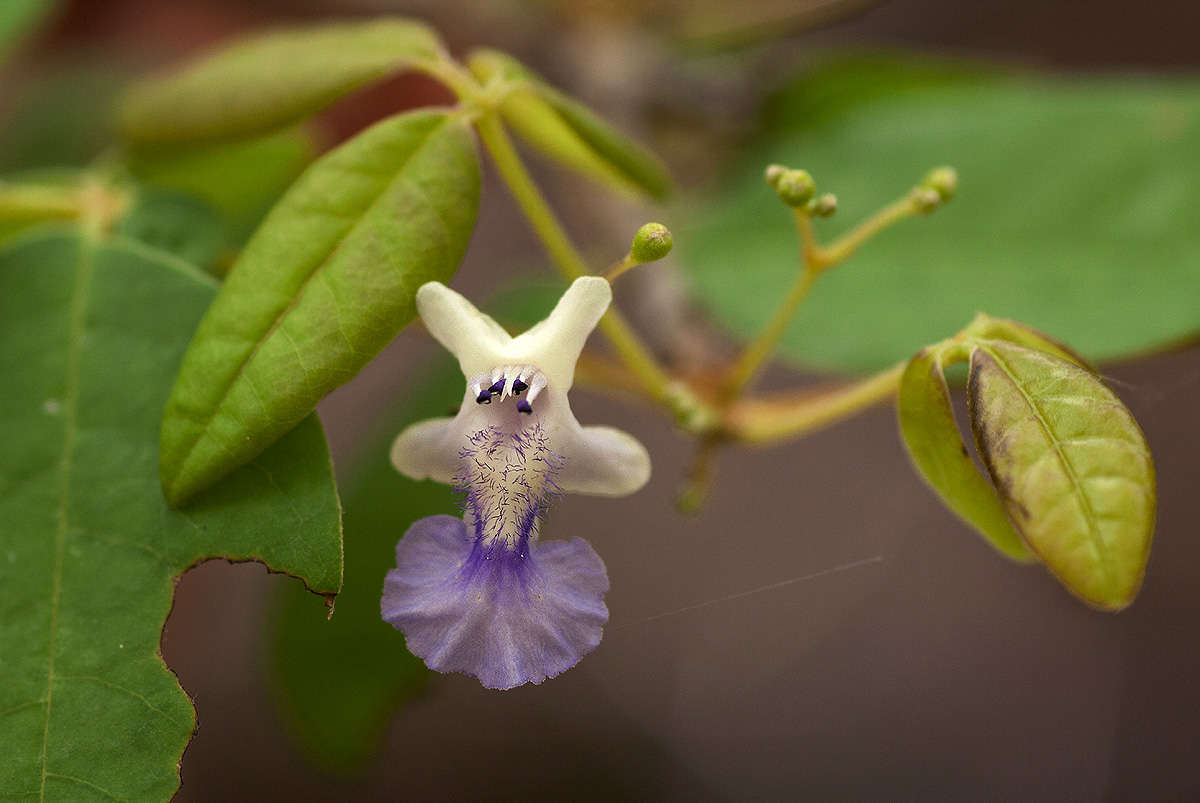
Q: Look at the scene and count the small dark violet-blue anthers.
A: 4